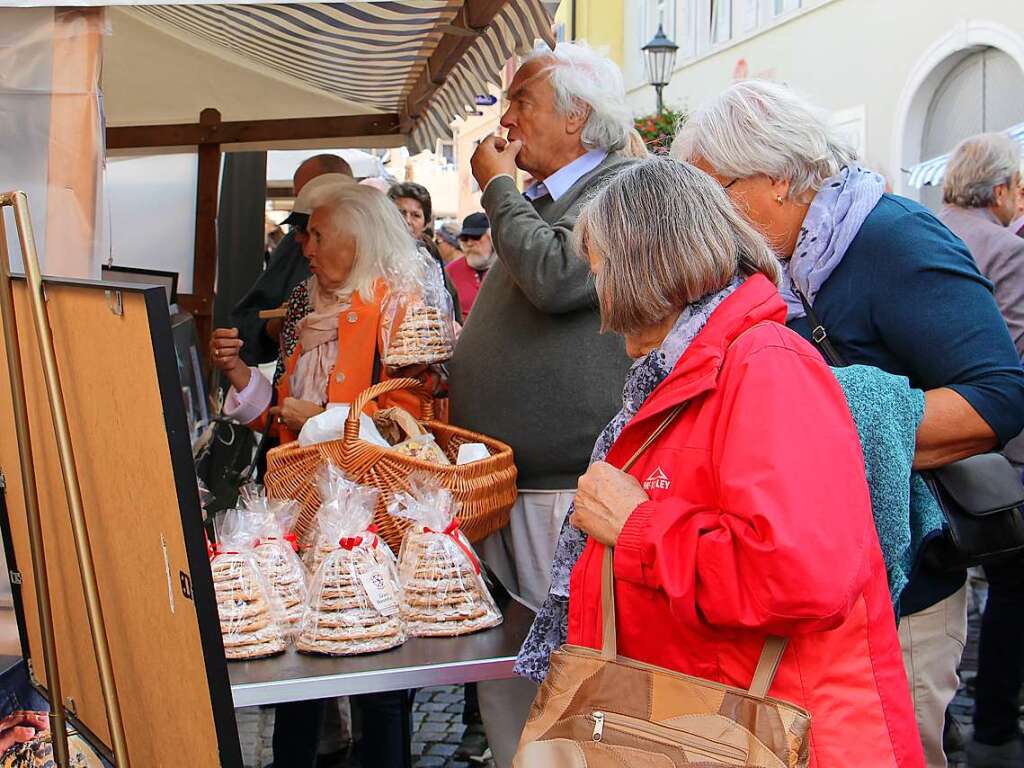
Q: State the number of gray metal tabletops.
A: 1